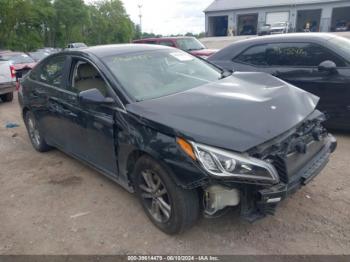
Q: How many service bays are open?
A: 4